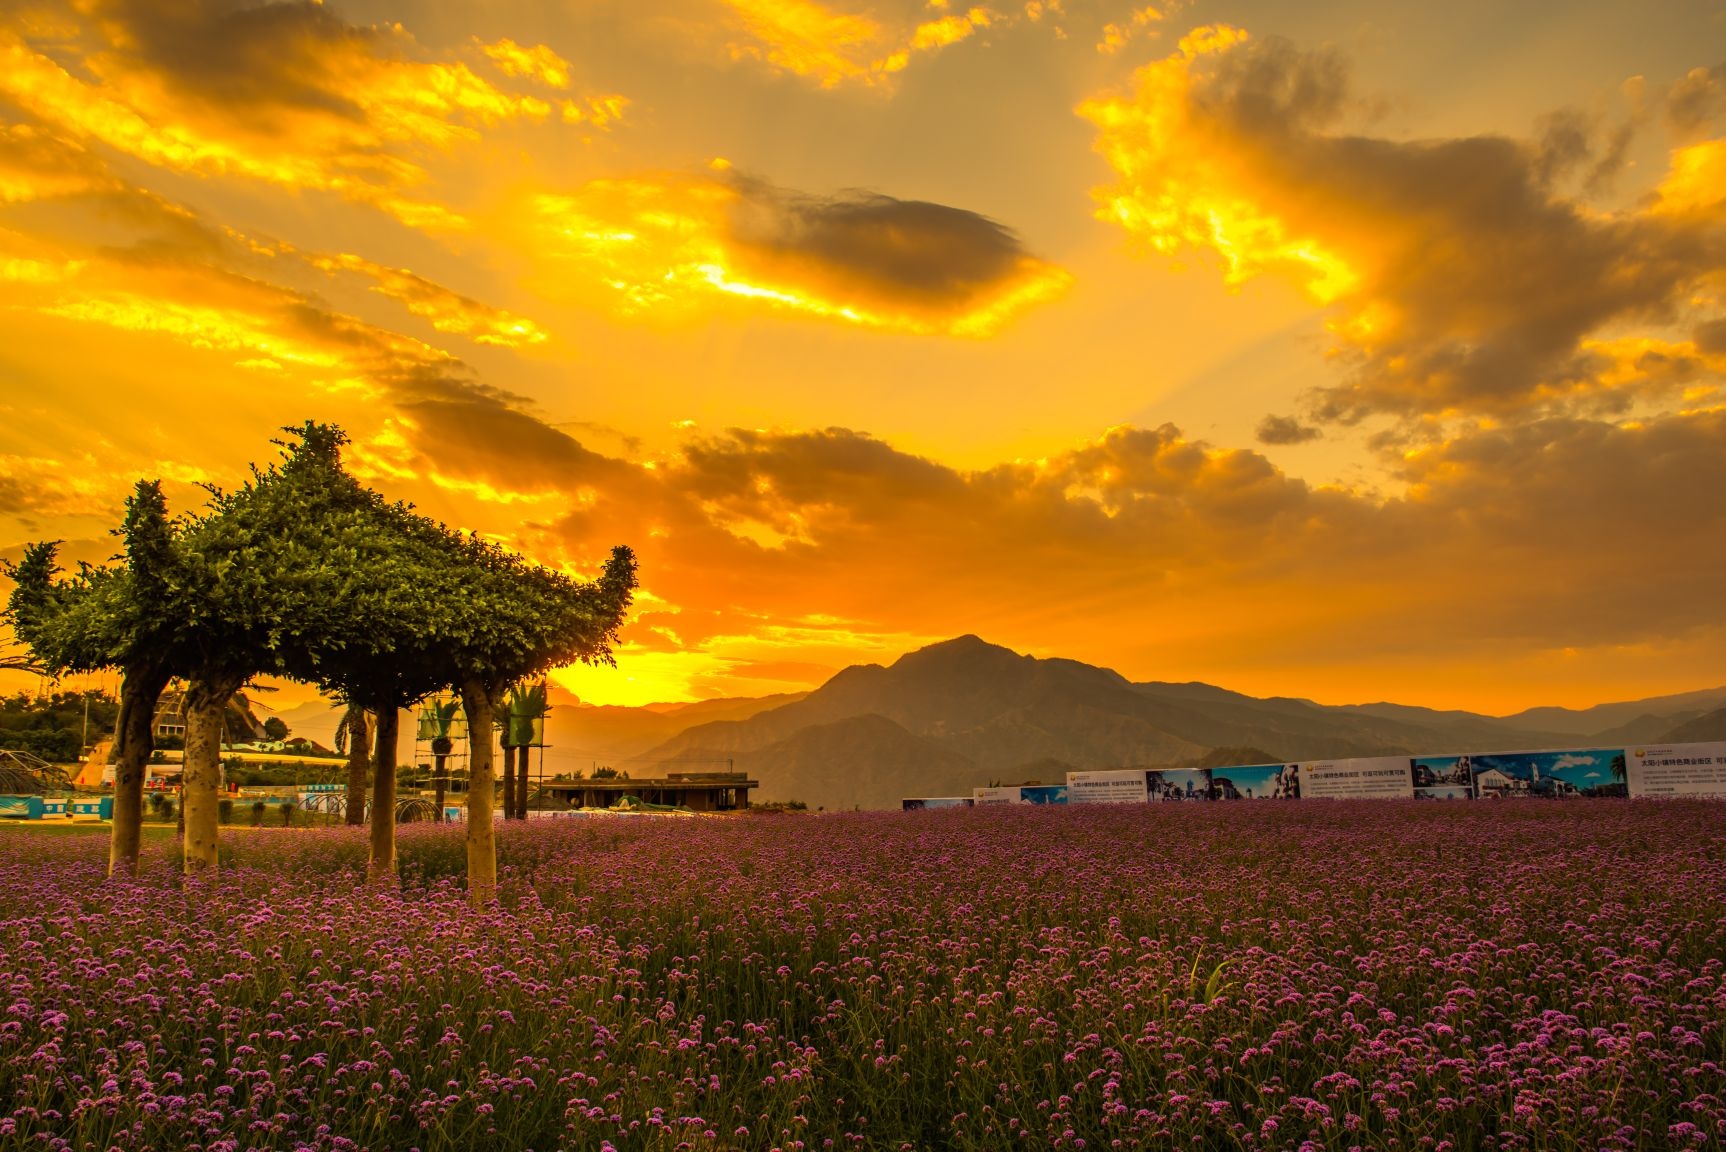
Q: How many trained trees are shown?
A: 4